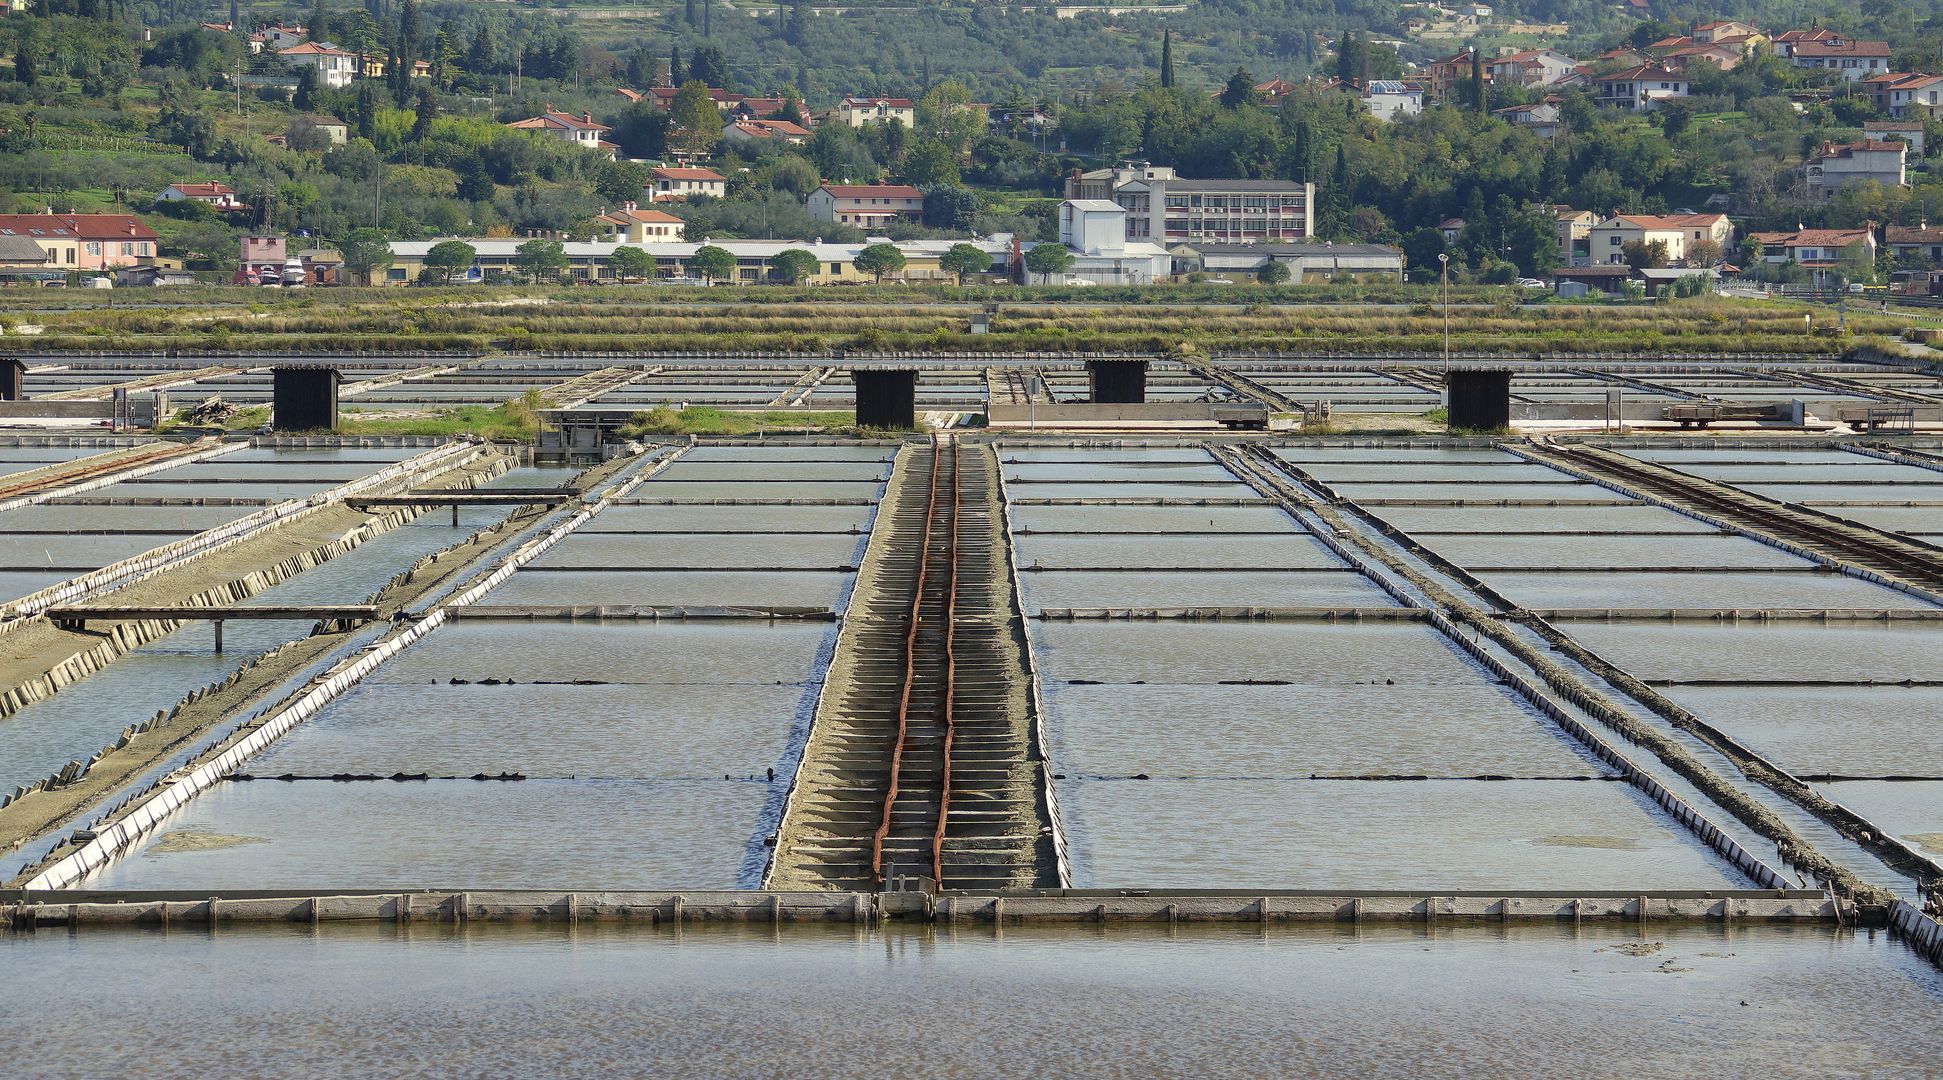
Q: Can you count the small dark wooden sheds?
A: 5